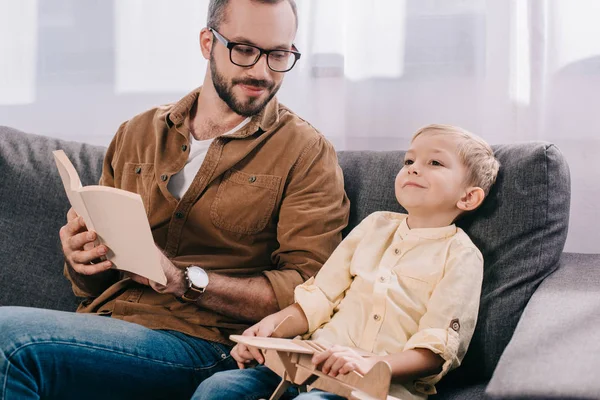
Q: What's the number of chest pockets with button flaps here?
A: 2